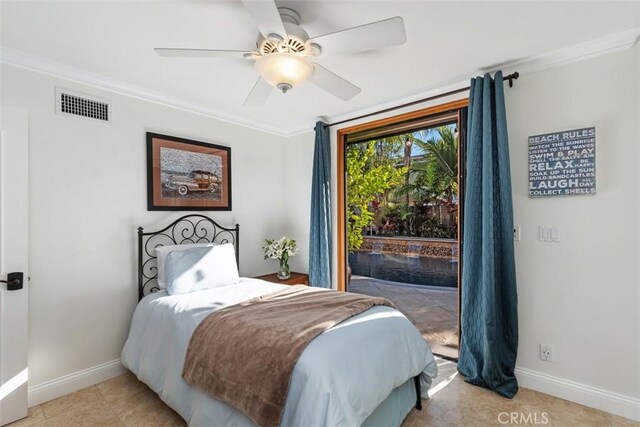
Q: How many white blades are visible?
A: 5